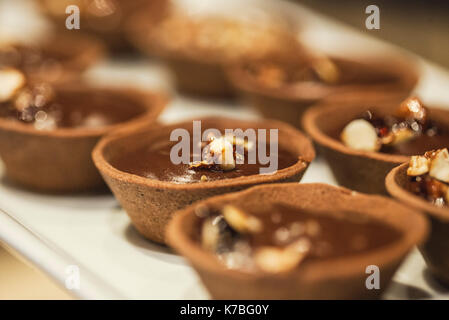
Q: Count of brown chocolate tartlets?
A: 9